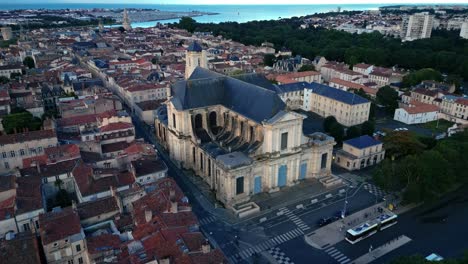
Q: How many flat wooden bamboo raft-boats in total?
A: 0